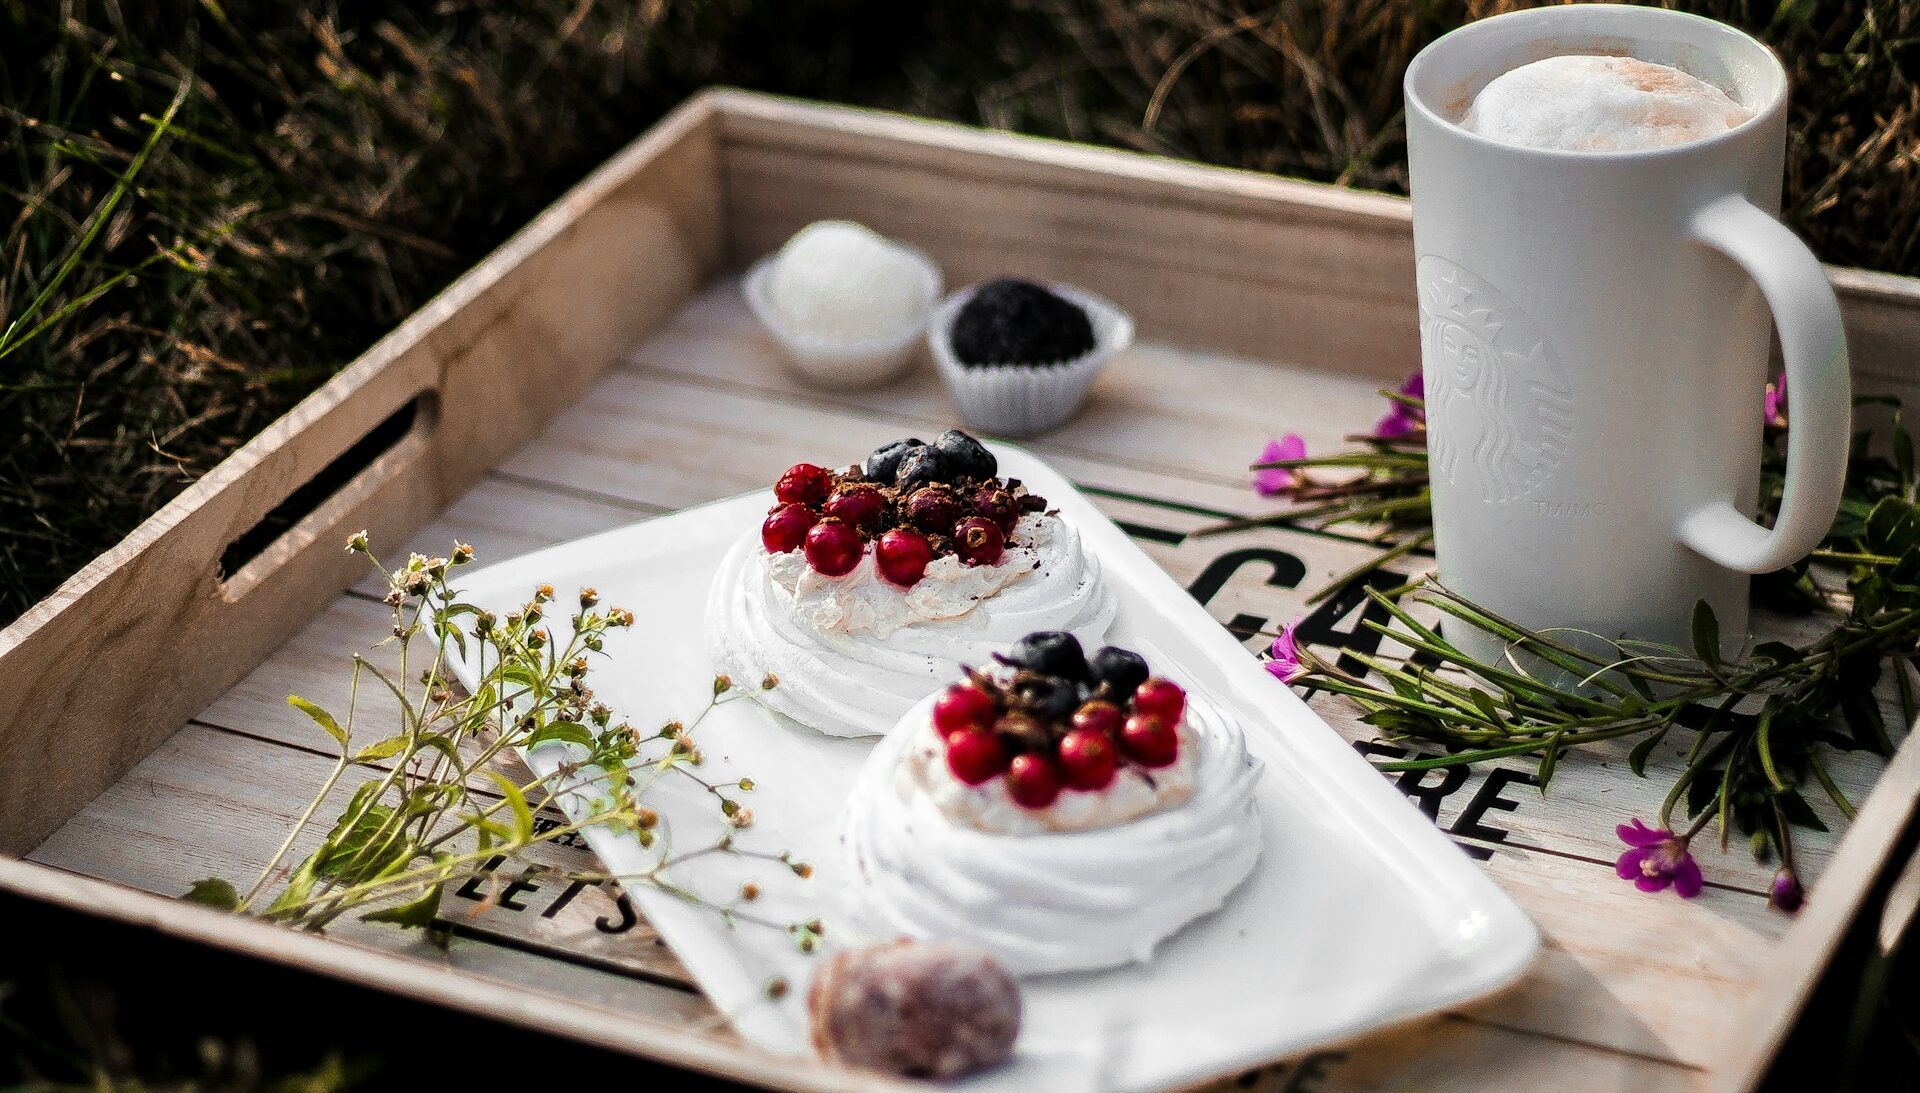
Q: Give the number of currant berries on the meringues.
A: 15